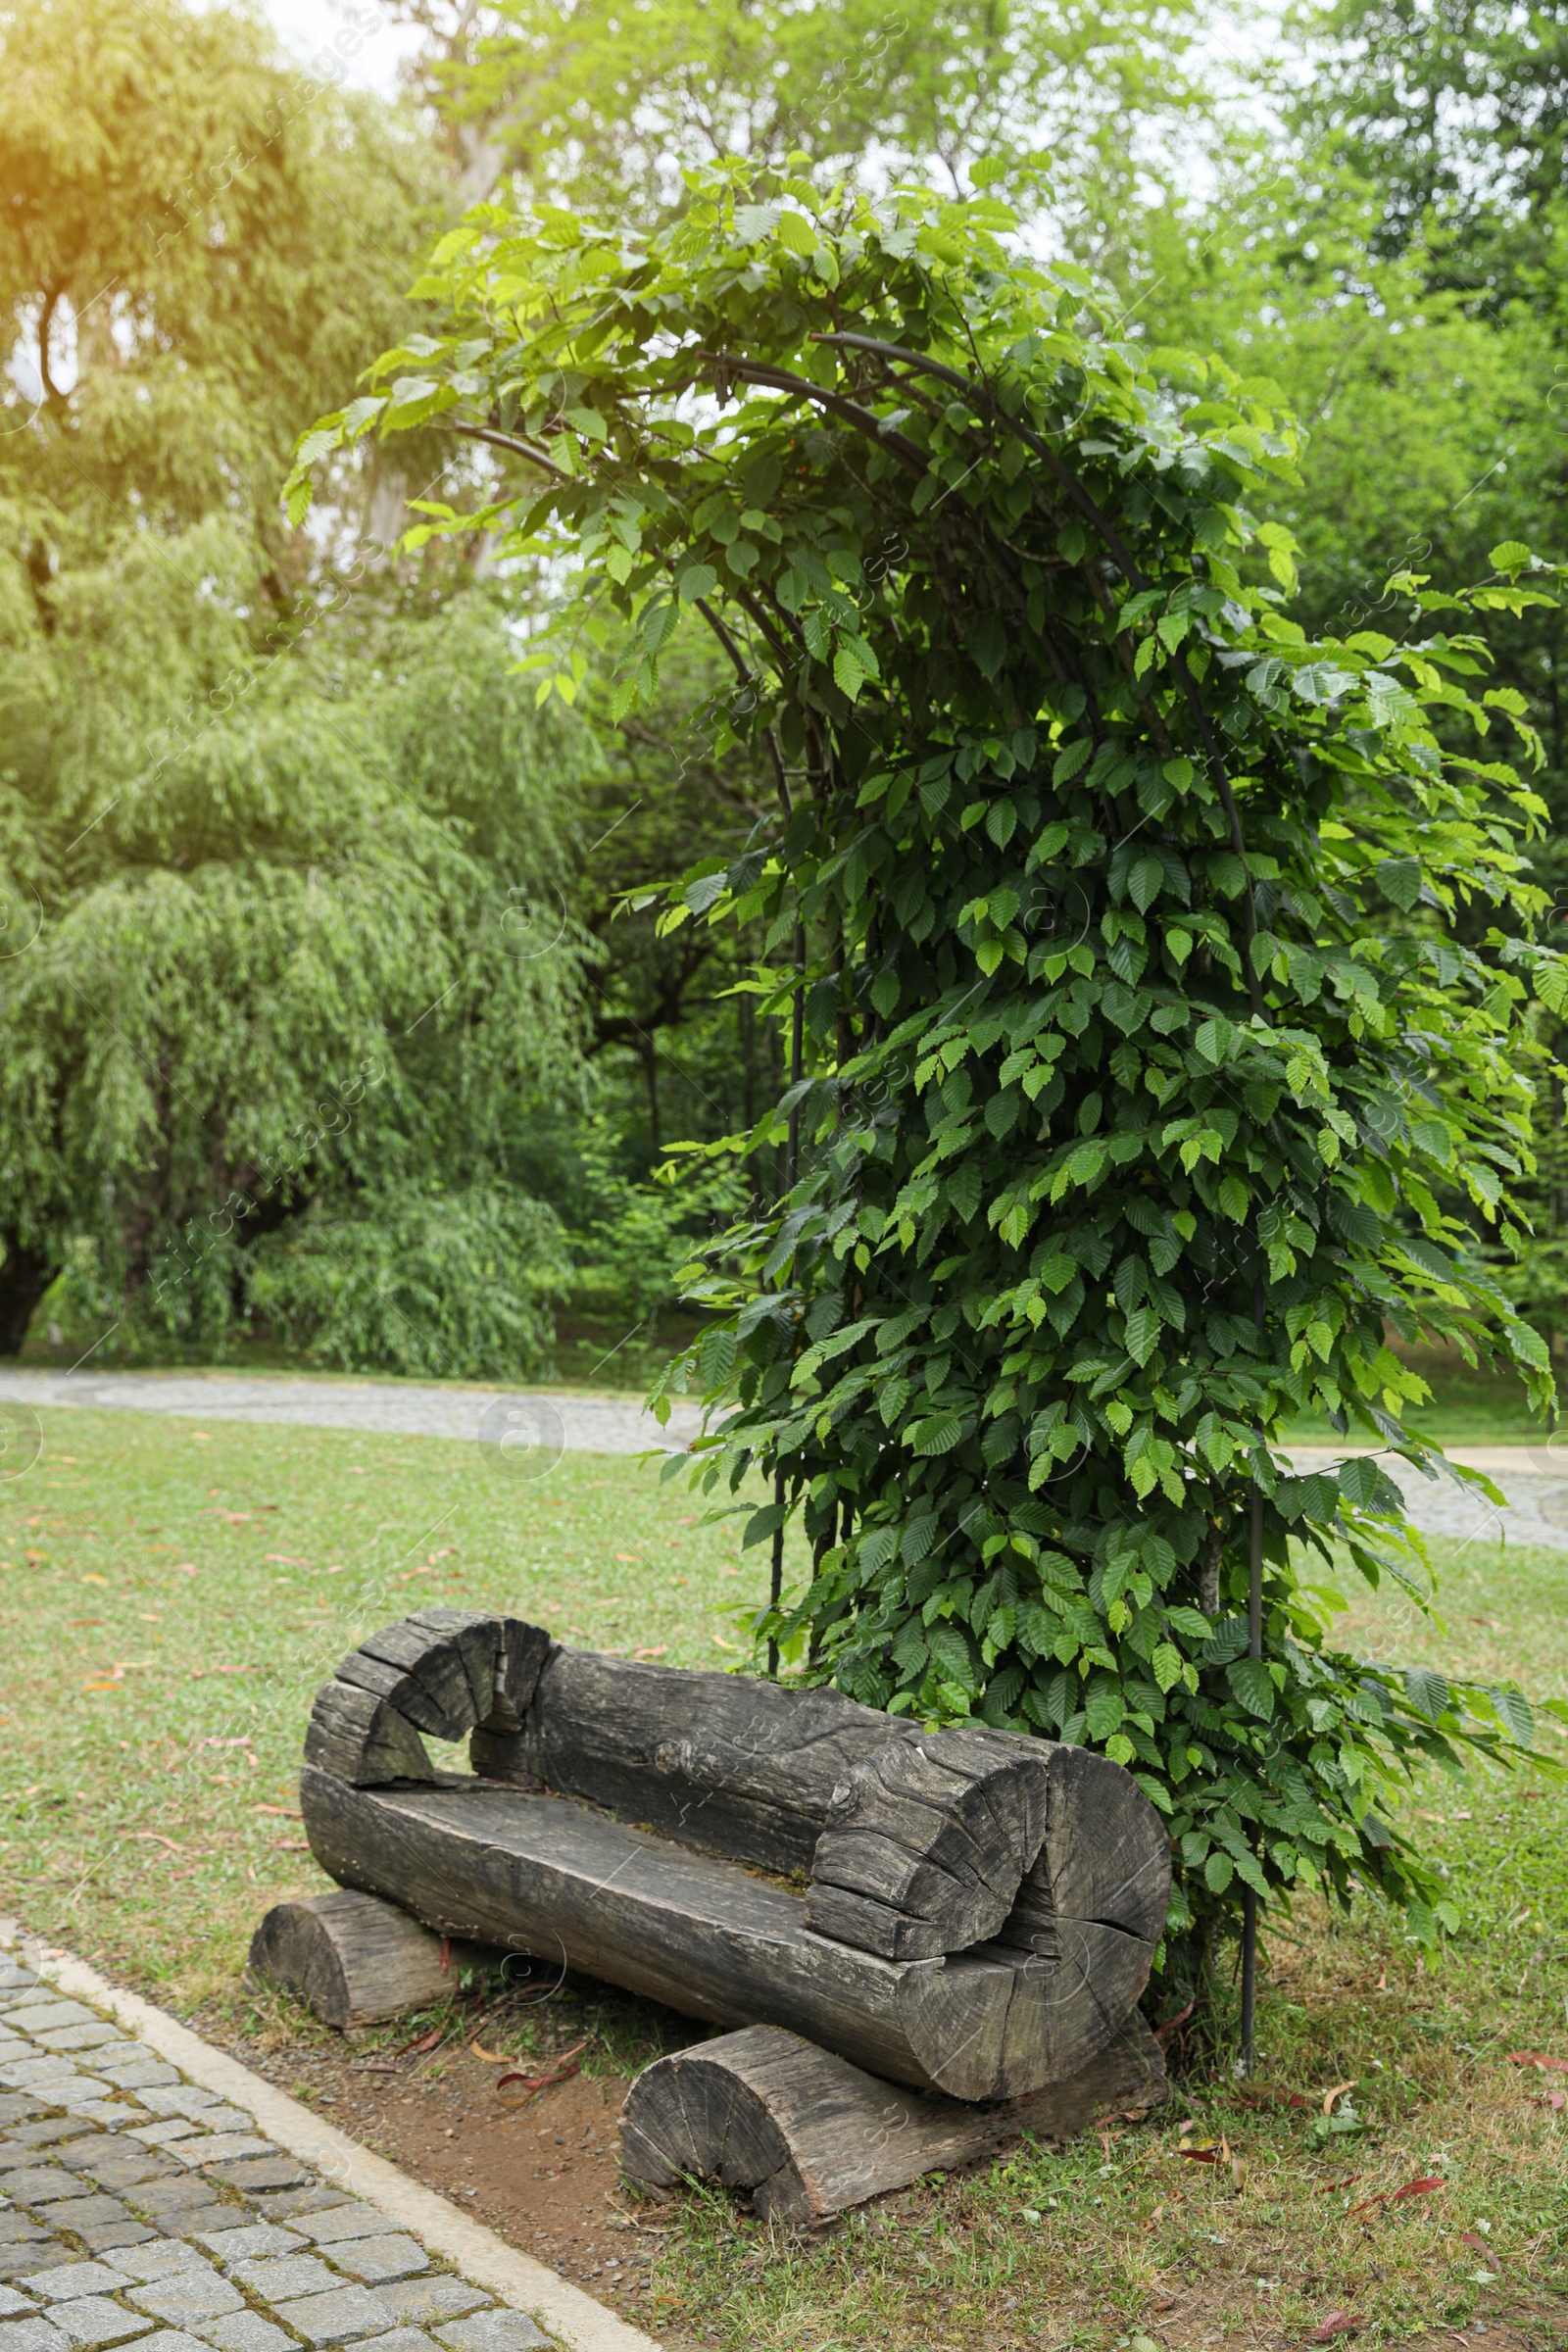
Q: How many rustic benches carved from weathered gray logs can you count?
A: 1